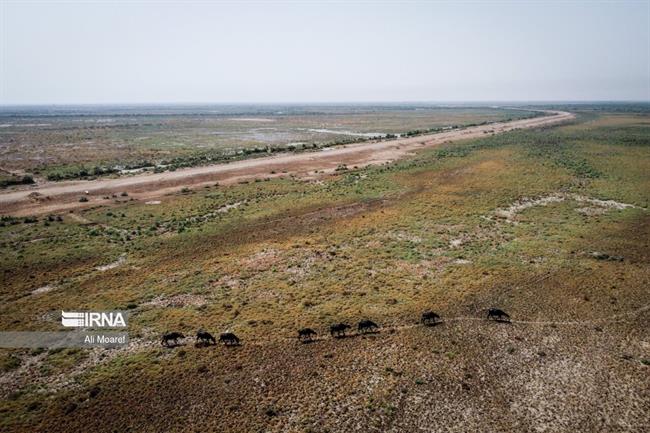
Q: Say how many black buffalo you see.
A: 8